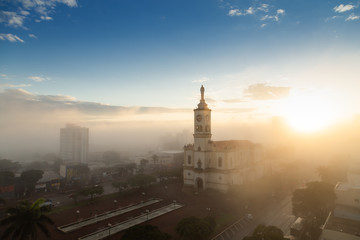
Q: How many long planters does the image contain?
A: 2